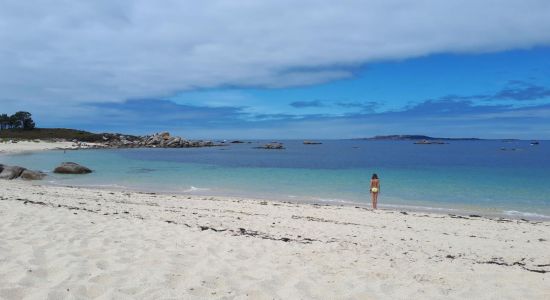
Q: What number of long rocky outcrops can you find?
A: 1